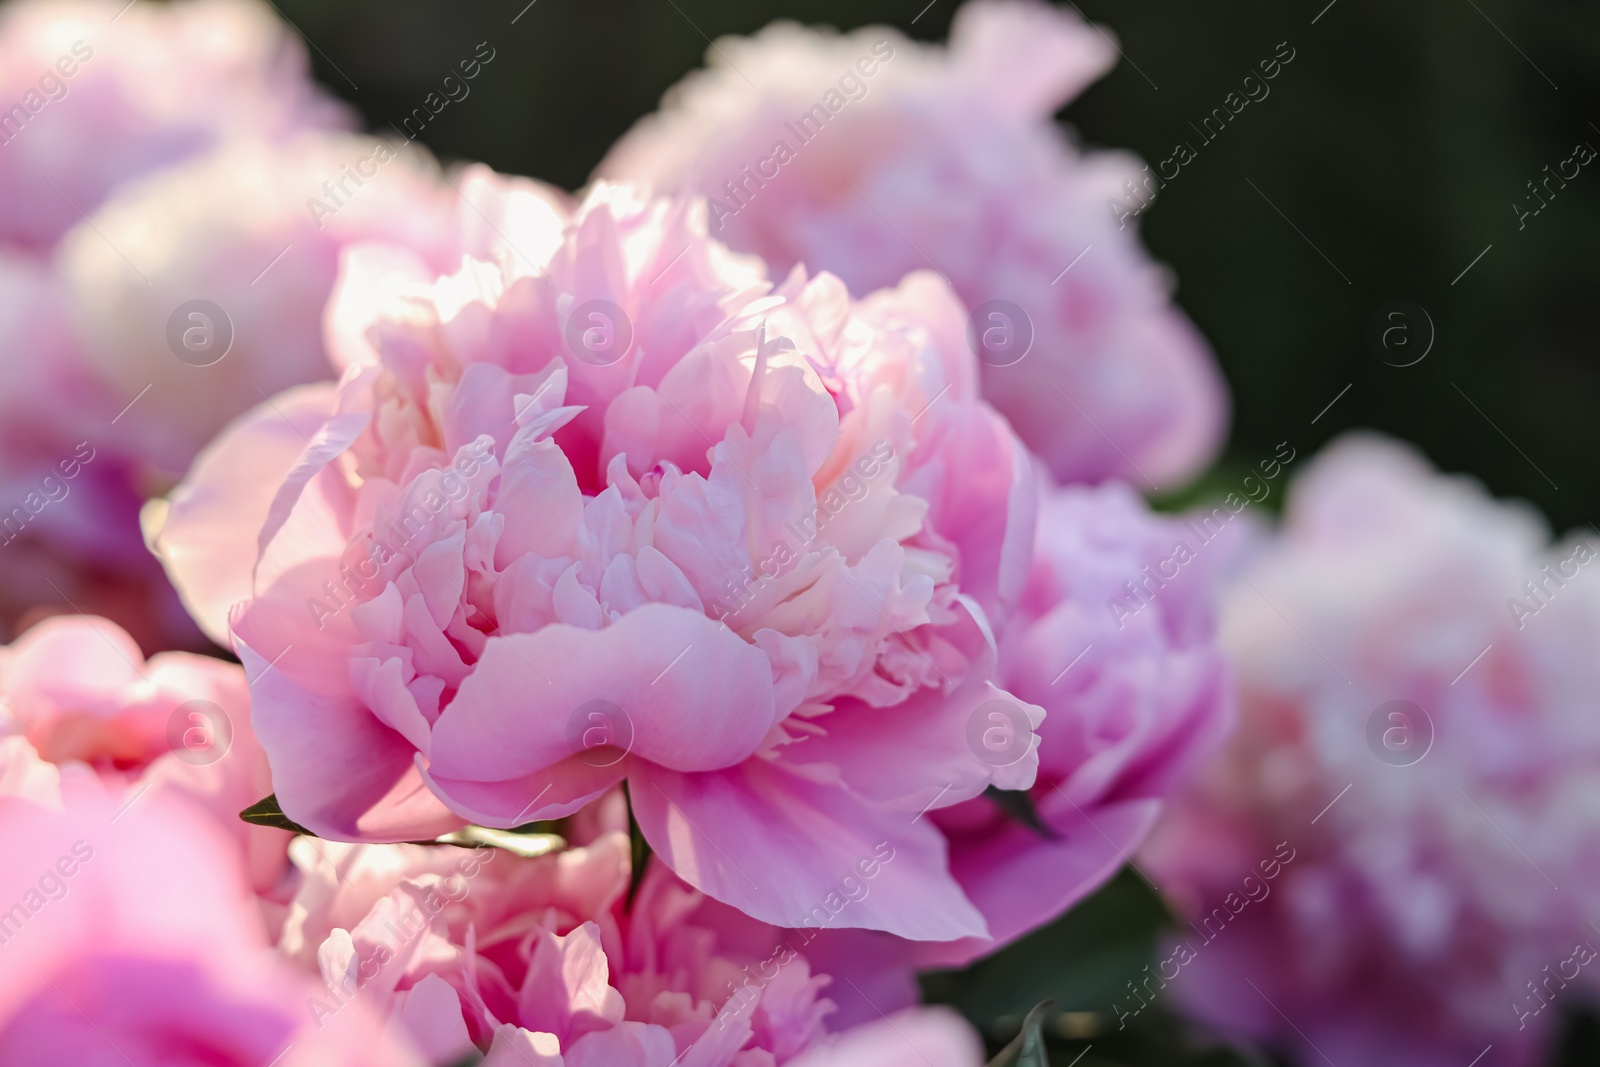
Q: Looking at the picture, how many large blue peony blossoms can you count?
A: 0